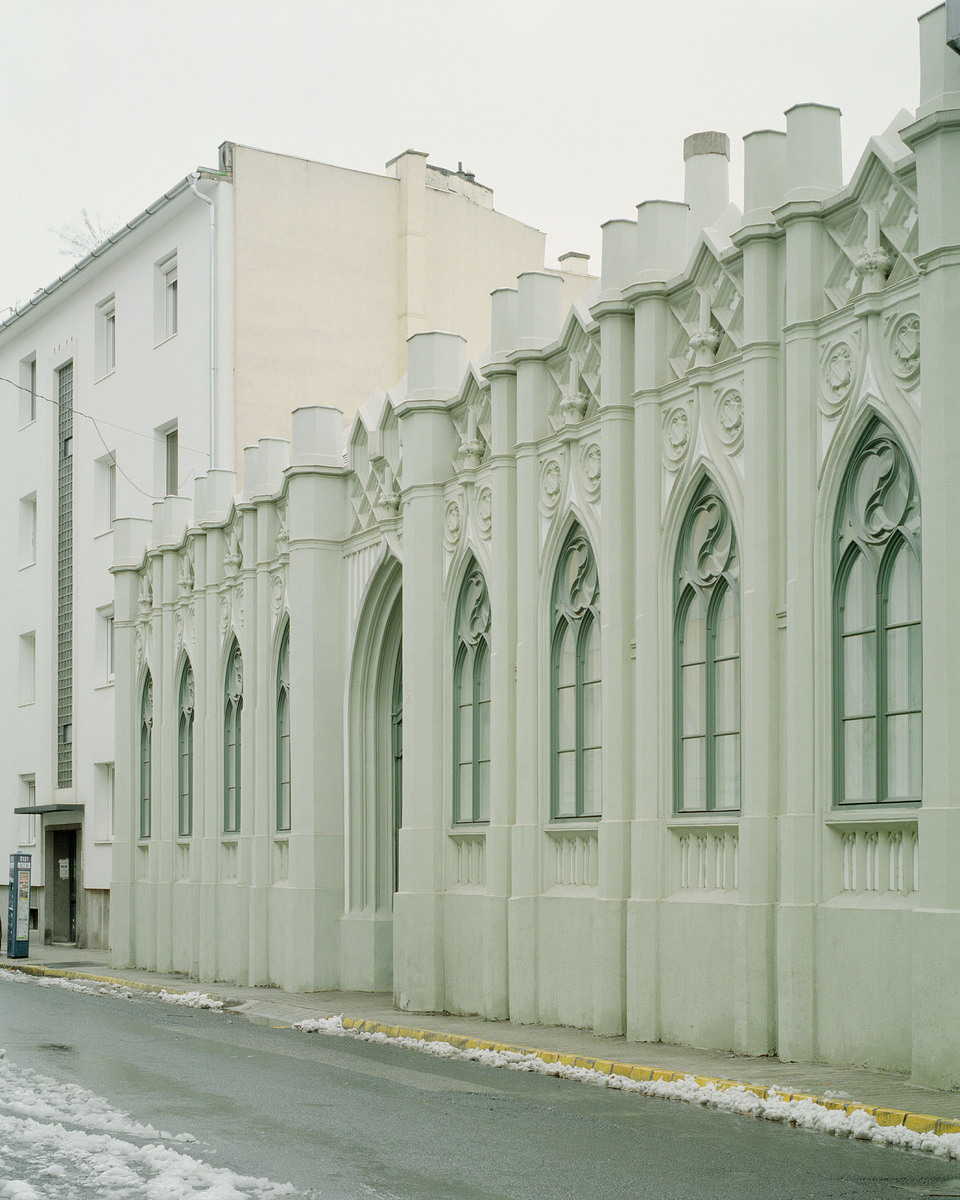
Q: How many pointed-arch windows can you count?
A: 8